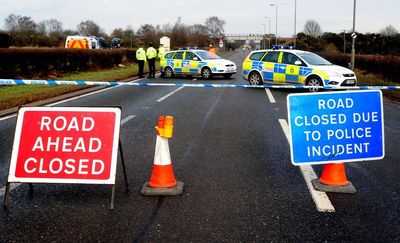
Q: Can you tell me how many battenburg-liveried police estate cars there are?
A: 2